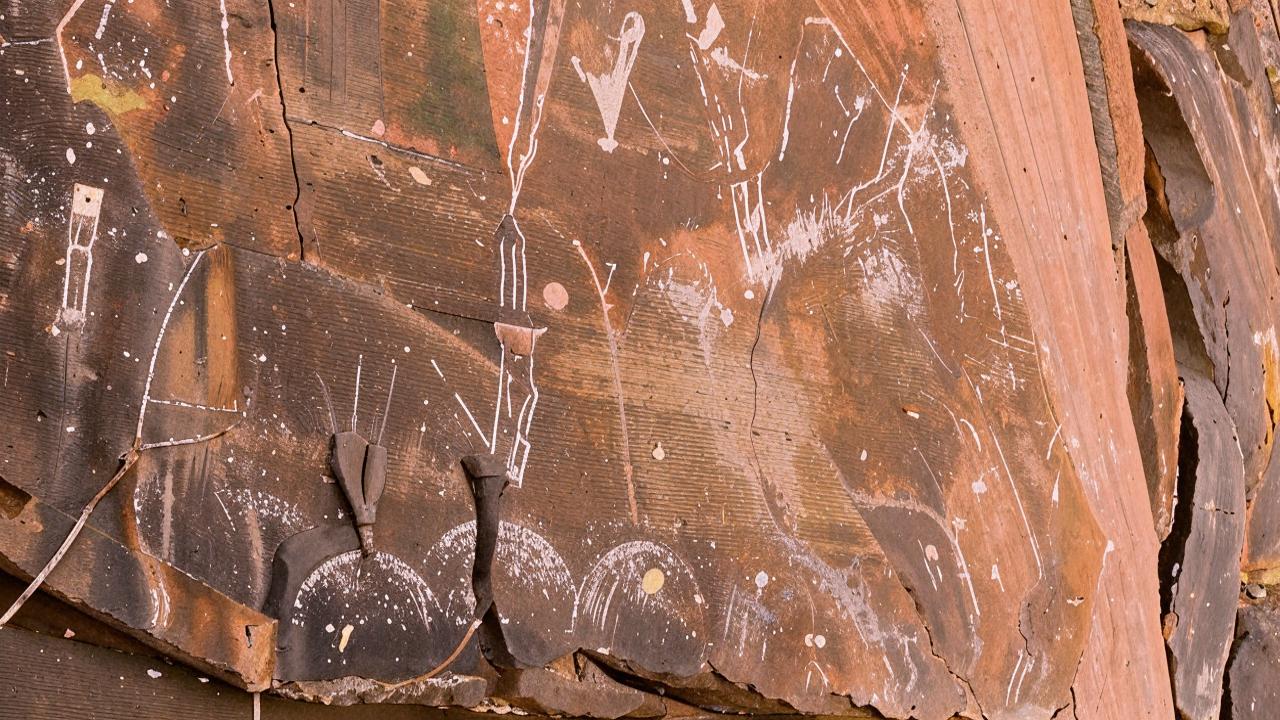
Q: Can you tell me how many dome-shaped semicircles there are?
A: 3